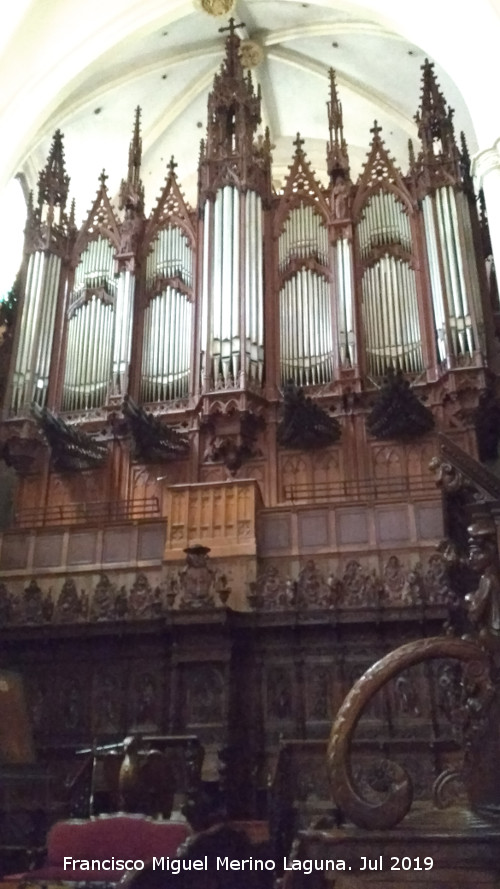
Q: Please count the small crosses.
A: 4